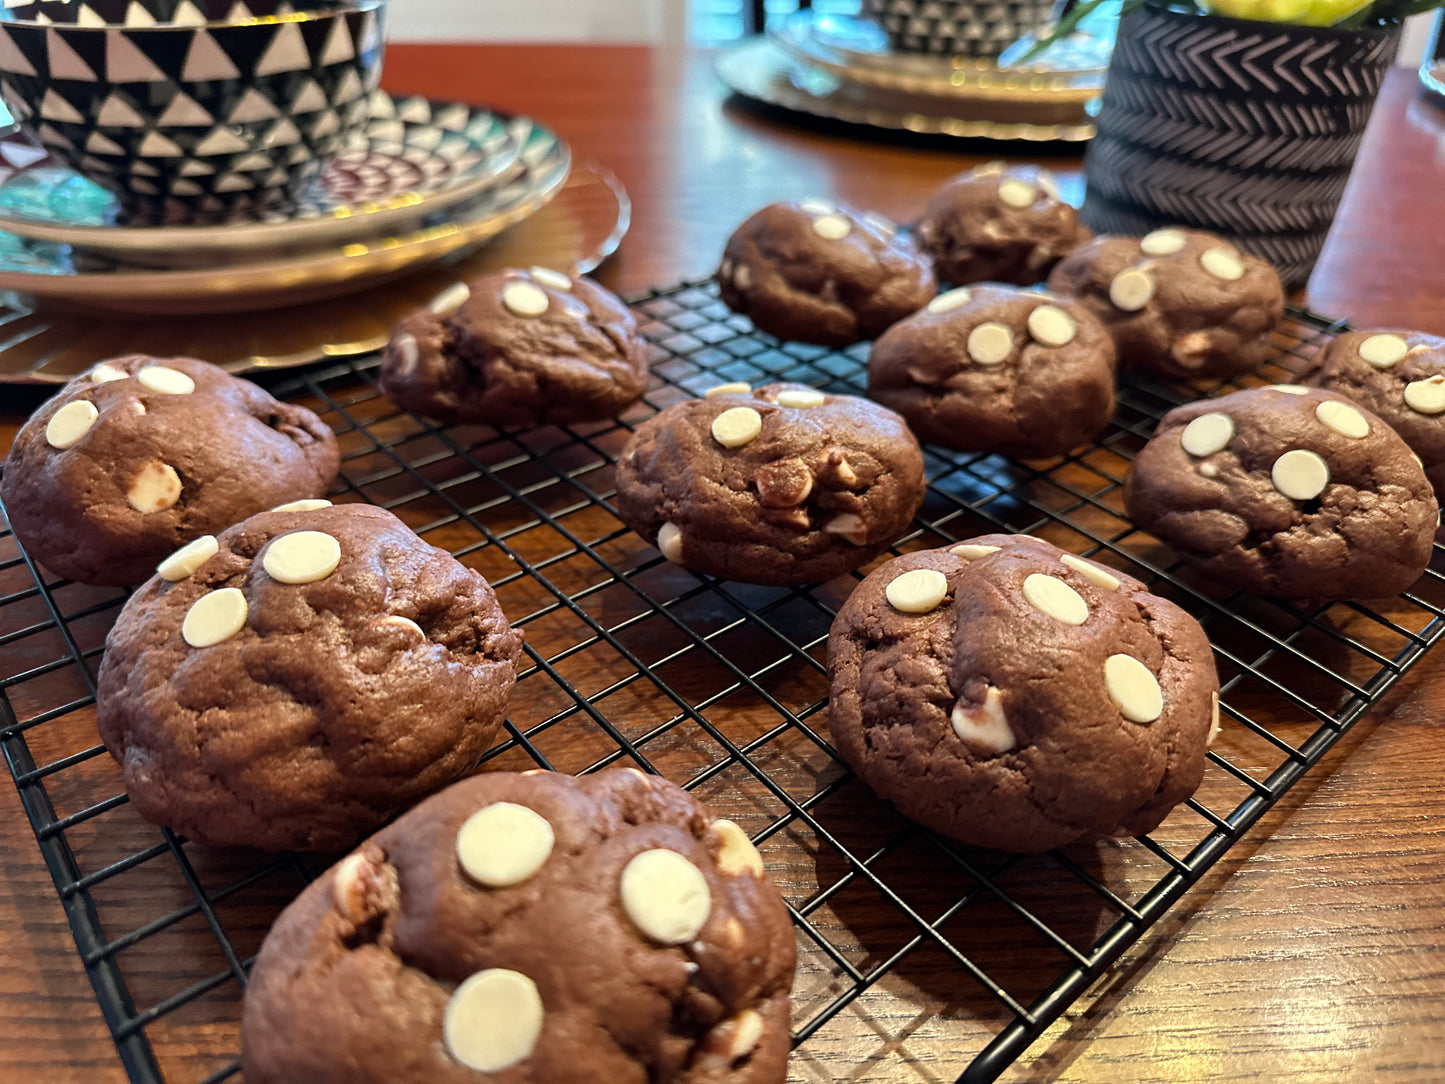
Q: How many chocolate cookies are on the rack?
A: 12